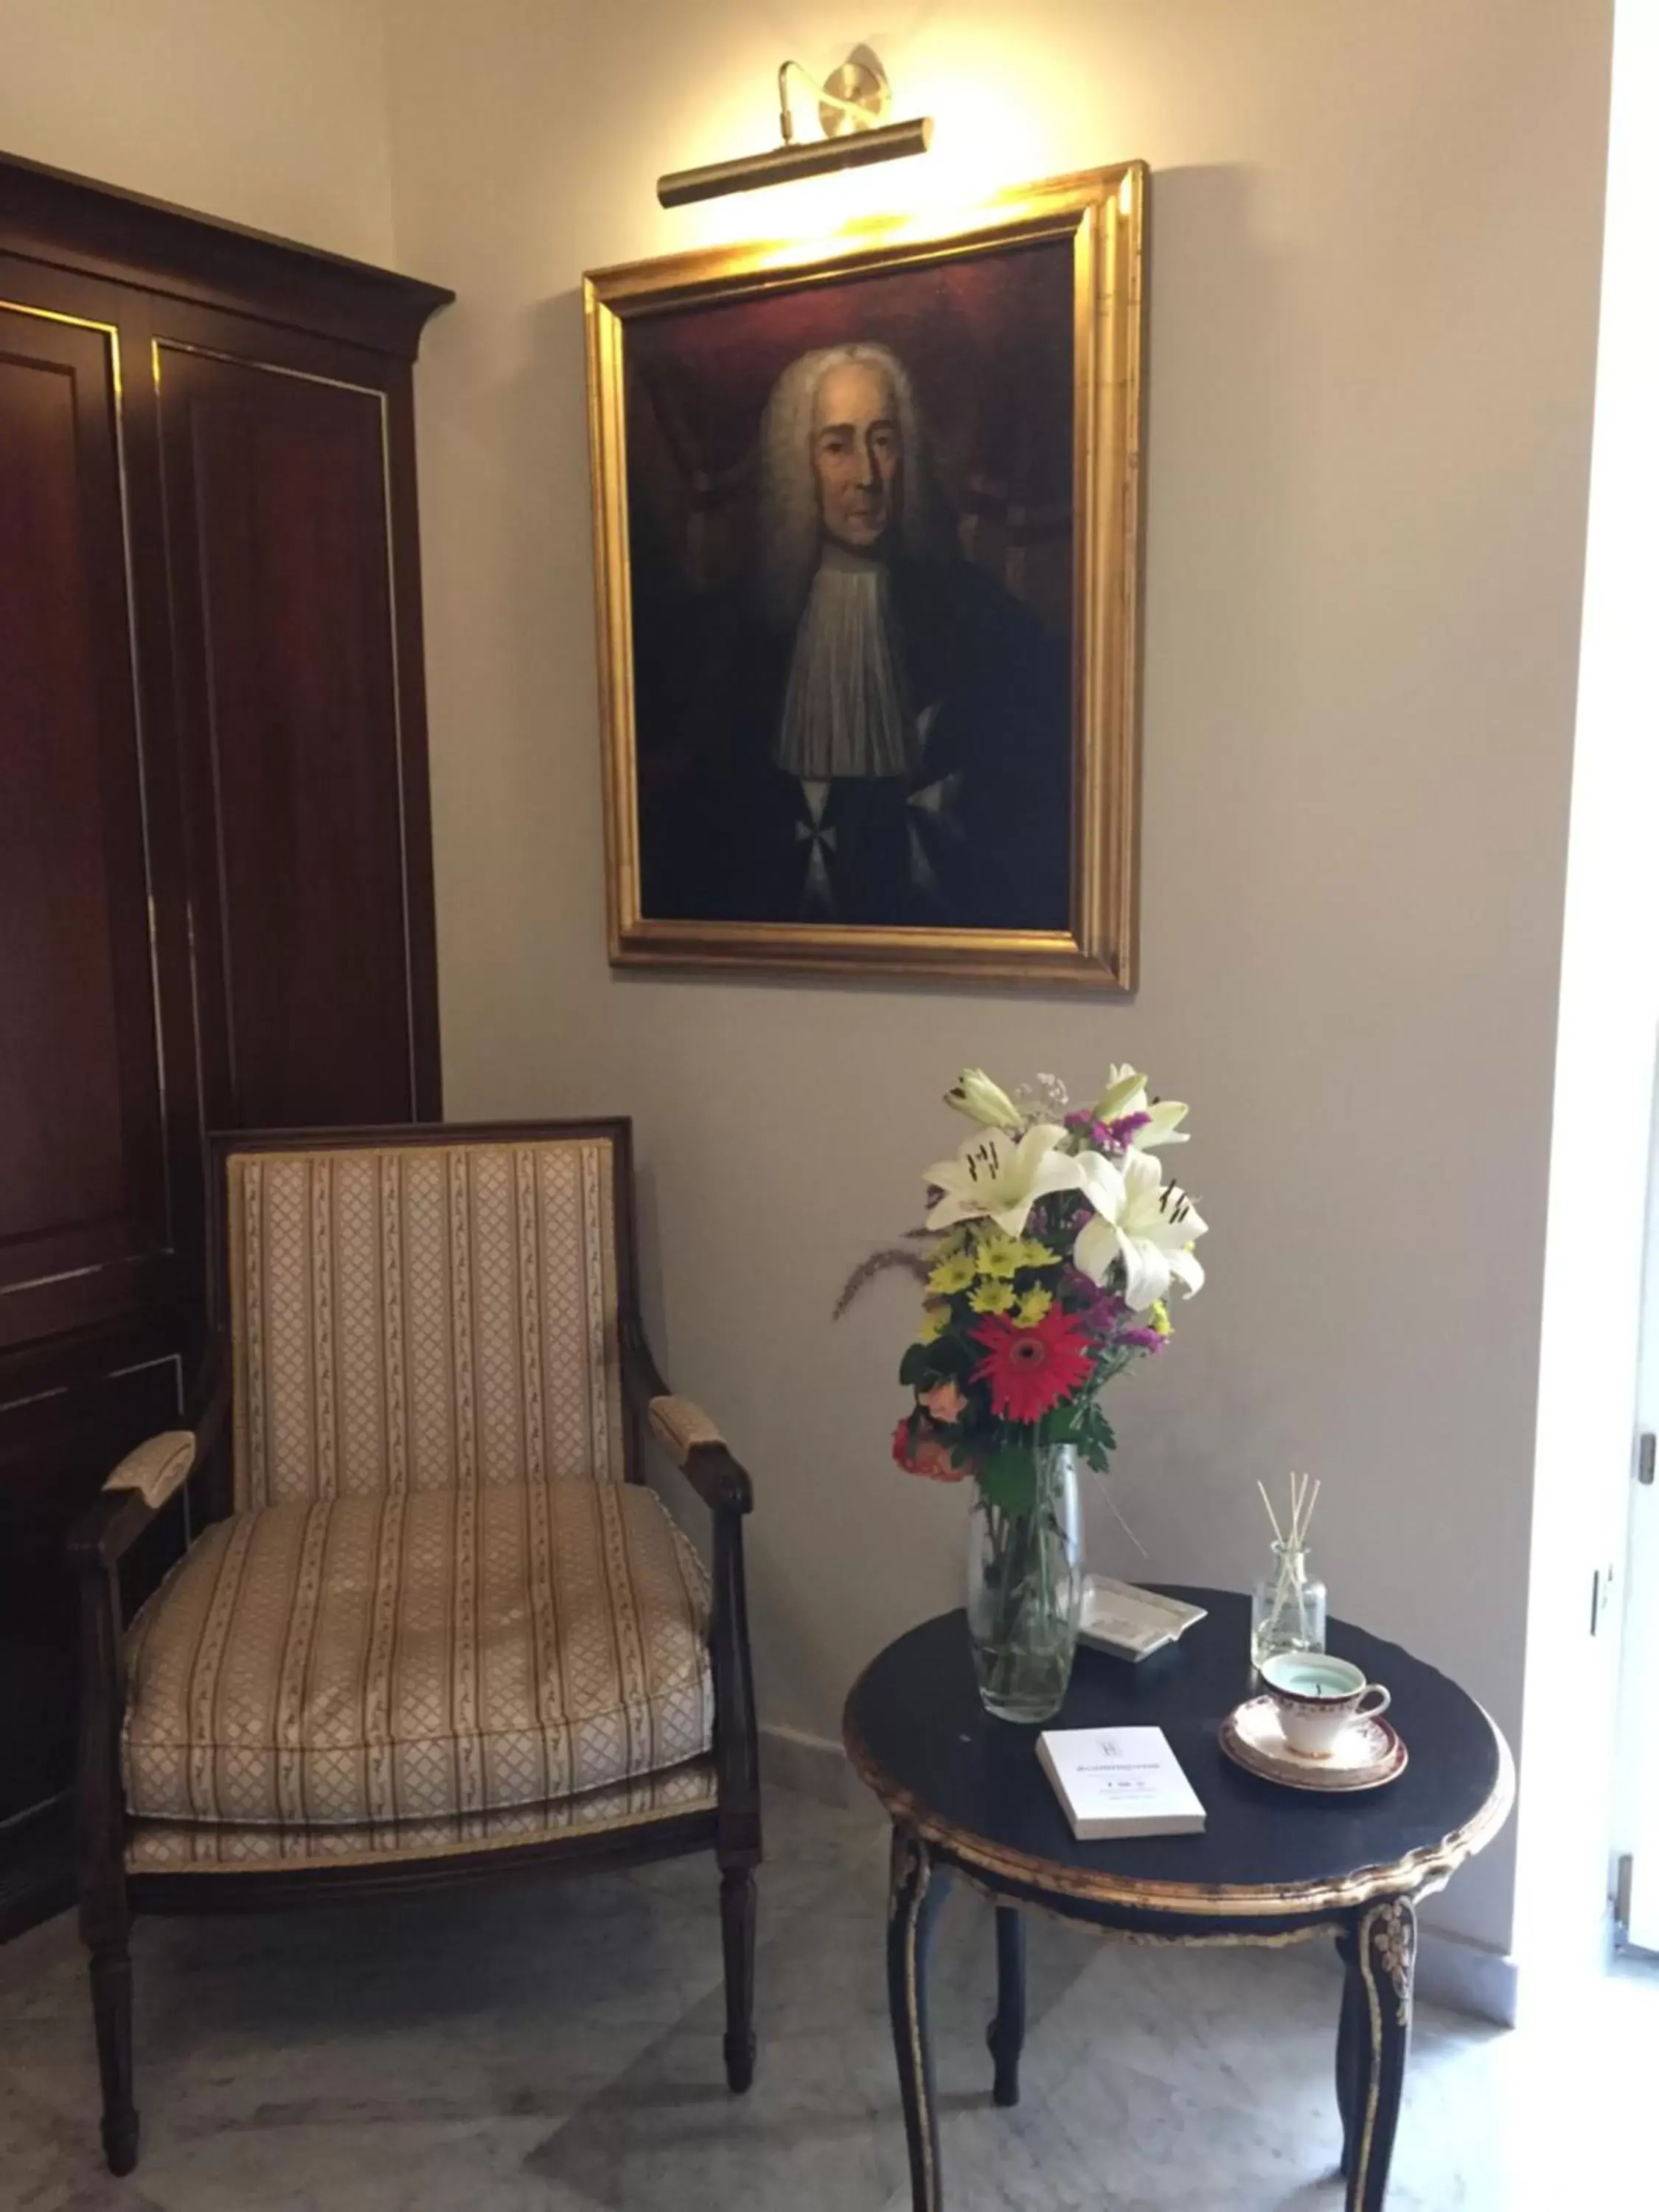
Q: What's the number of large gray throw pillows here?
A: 0